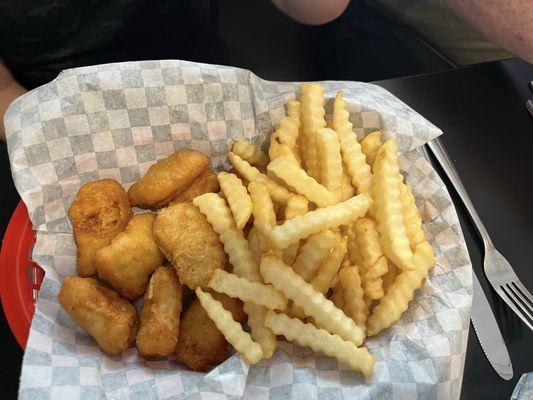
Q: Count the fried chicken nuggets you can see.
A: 8